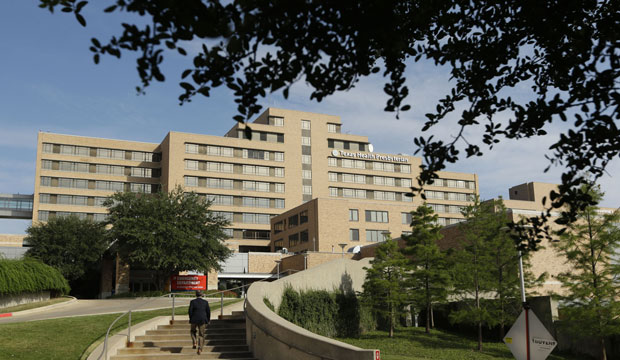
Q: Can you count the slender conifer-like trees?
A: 5